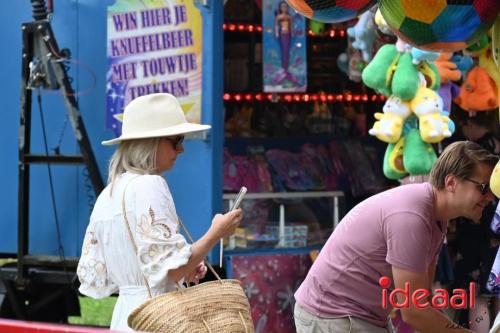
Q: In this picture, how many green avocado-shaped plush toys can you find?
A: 5